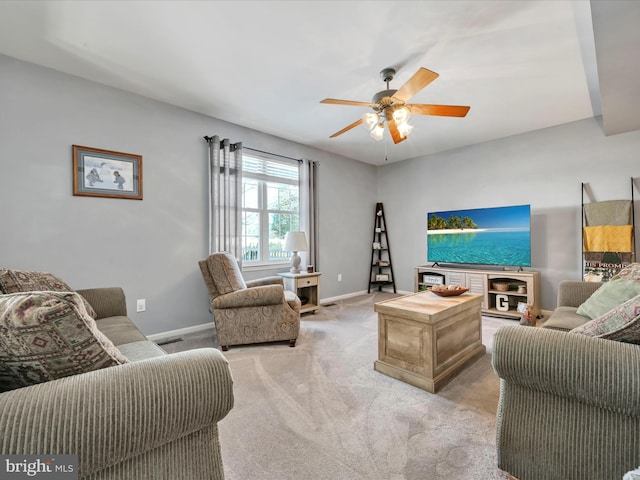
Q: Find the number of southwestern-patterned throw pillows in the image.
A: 4